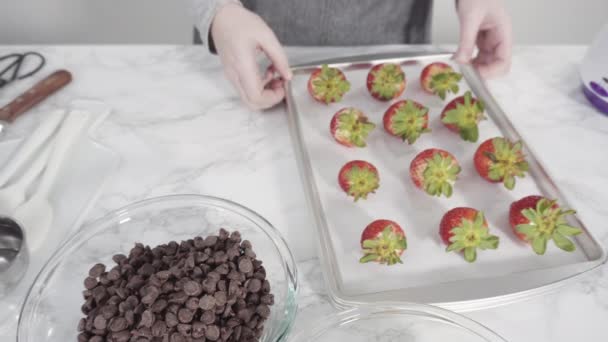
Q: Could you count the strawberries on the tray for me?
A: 12